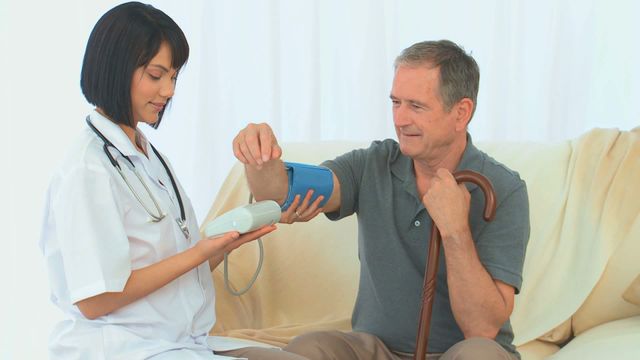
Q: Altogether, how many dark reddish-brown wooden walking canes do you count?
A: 1